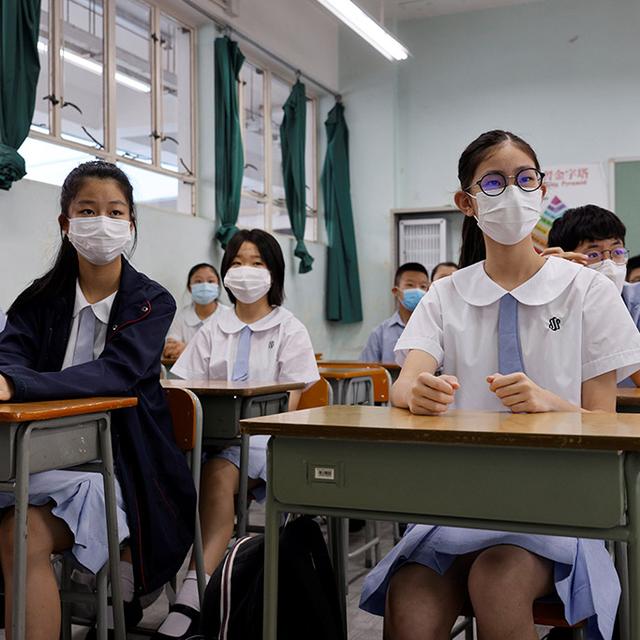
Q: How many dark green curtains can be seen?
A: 4